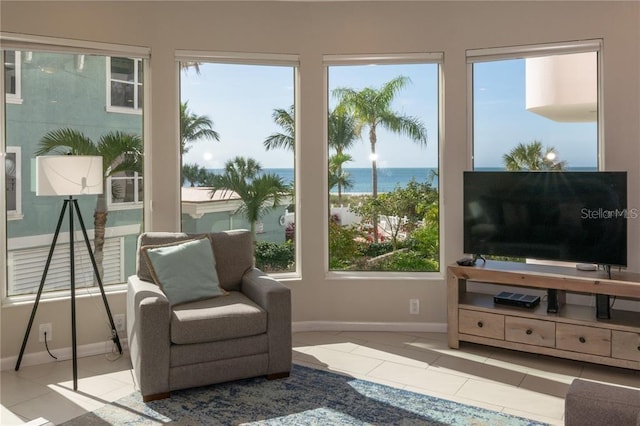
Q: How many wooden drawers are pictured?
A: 4